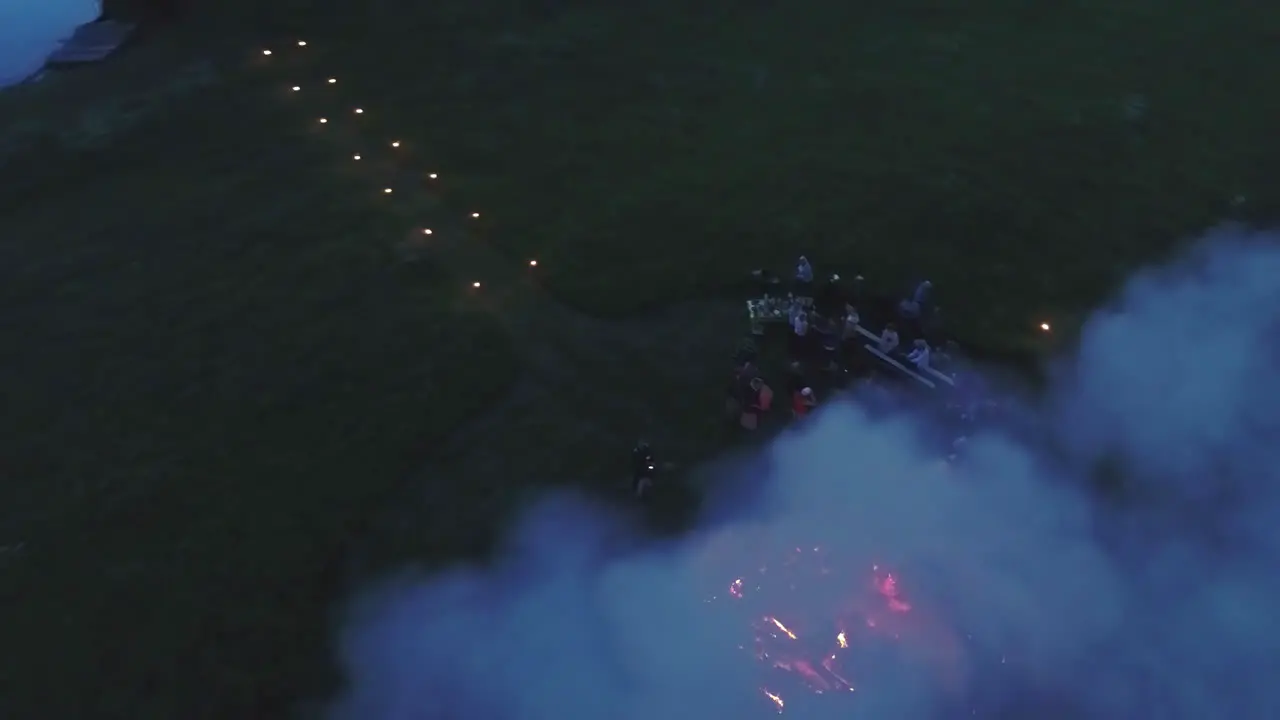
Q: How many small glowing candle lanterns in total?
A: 15